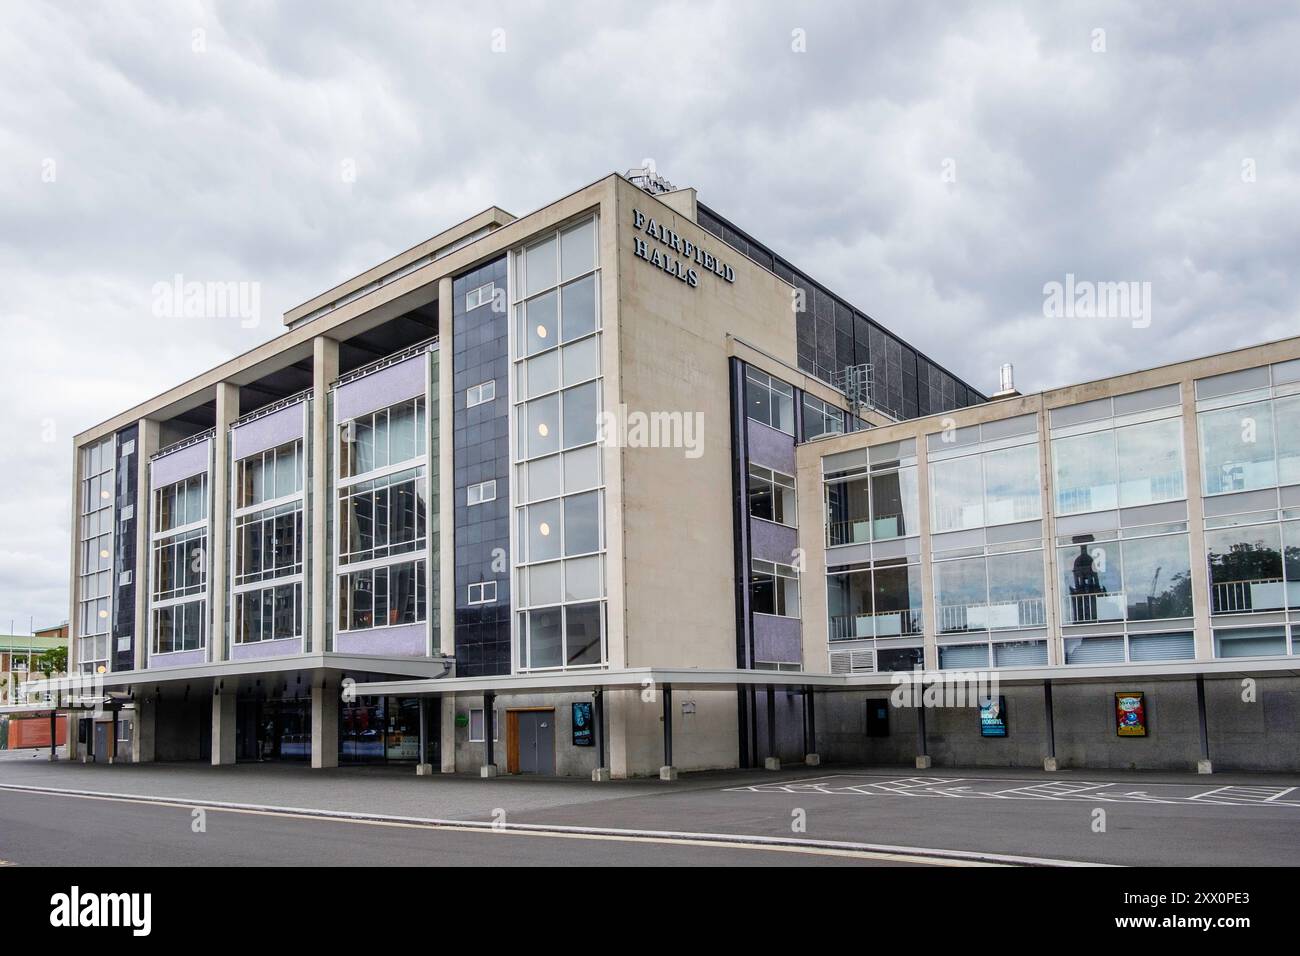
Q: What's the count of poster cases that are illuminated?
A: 3